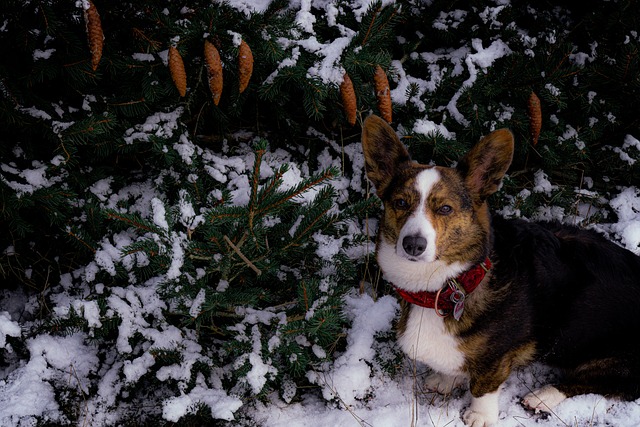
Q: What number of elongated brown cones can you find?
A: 7